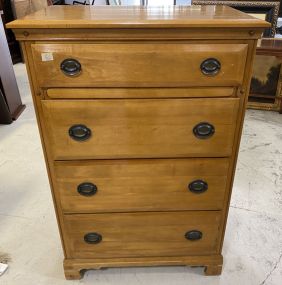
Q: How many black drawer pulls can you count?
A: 8